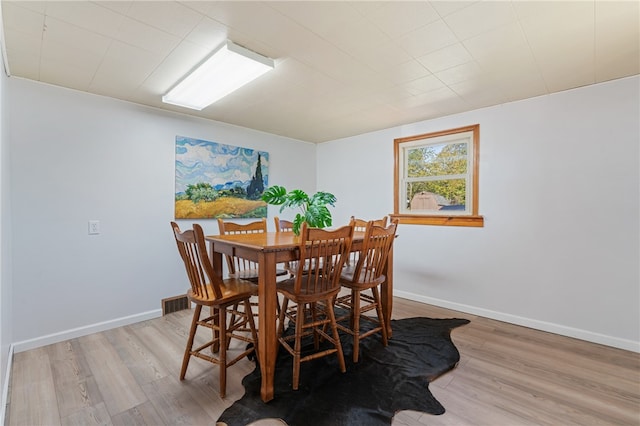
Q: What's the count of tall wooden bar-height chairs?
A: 6